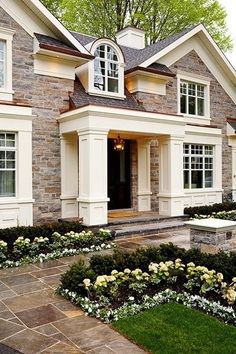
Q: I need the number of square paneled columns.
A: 4